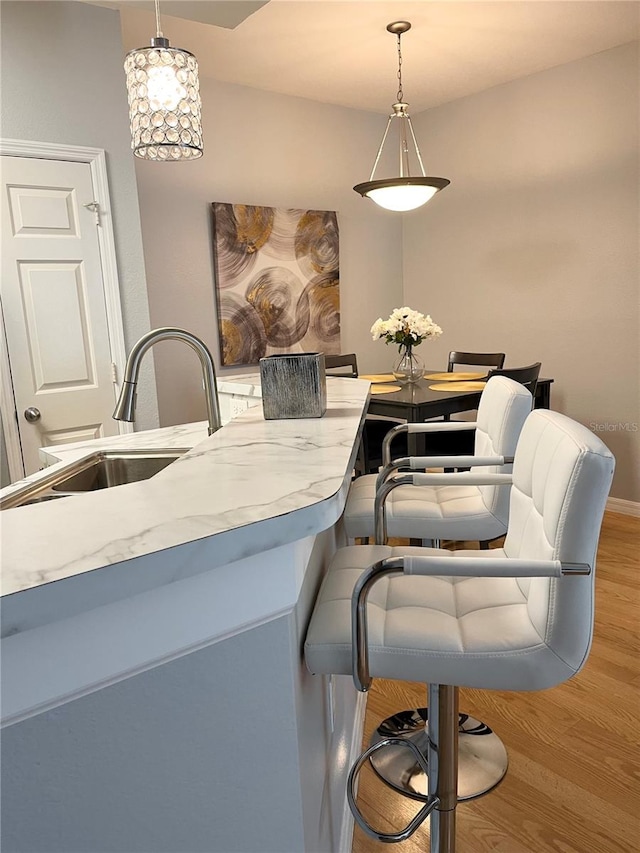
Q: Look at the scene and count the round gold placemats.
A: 4